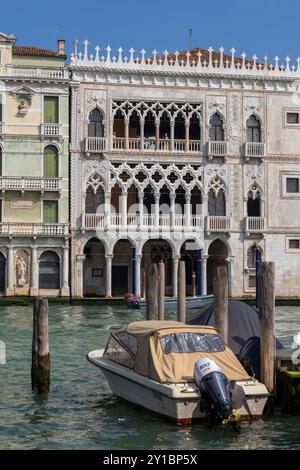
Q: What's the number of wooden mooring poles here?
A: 6